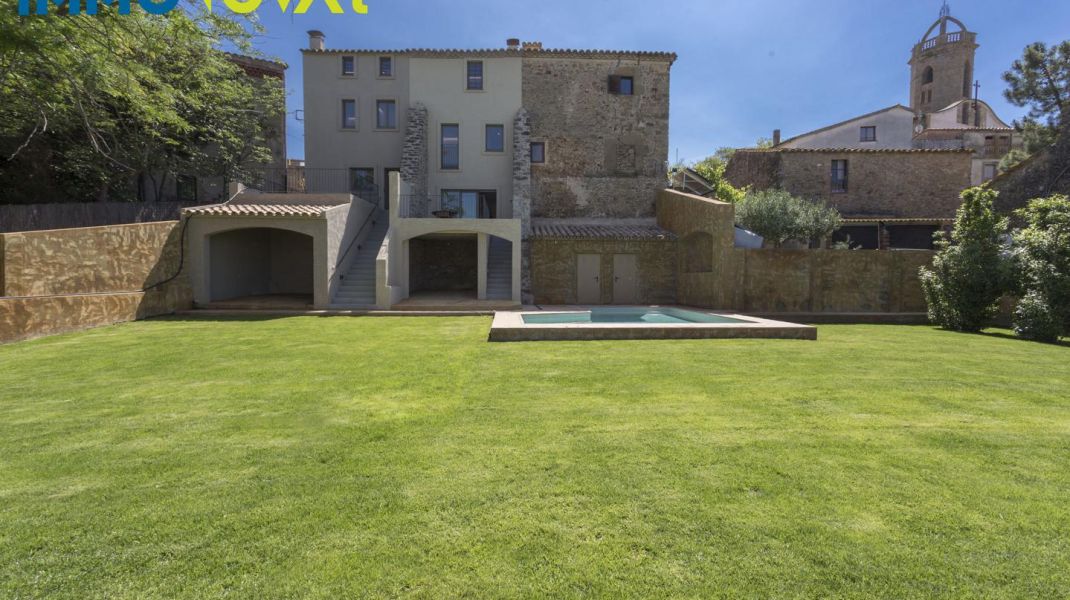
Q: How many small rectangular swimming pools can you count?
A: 1